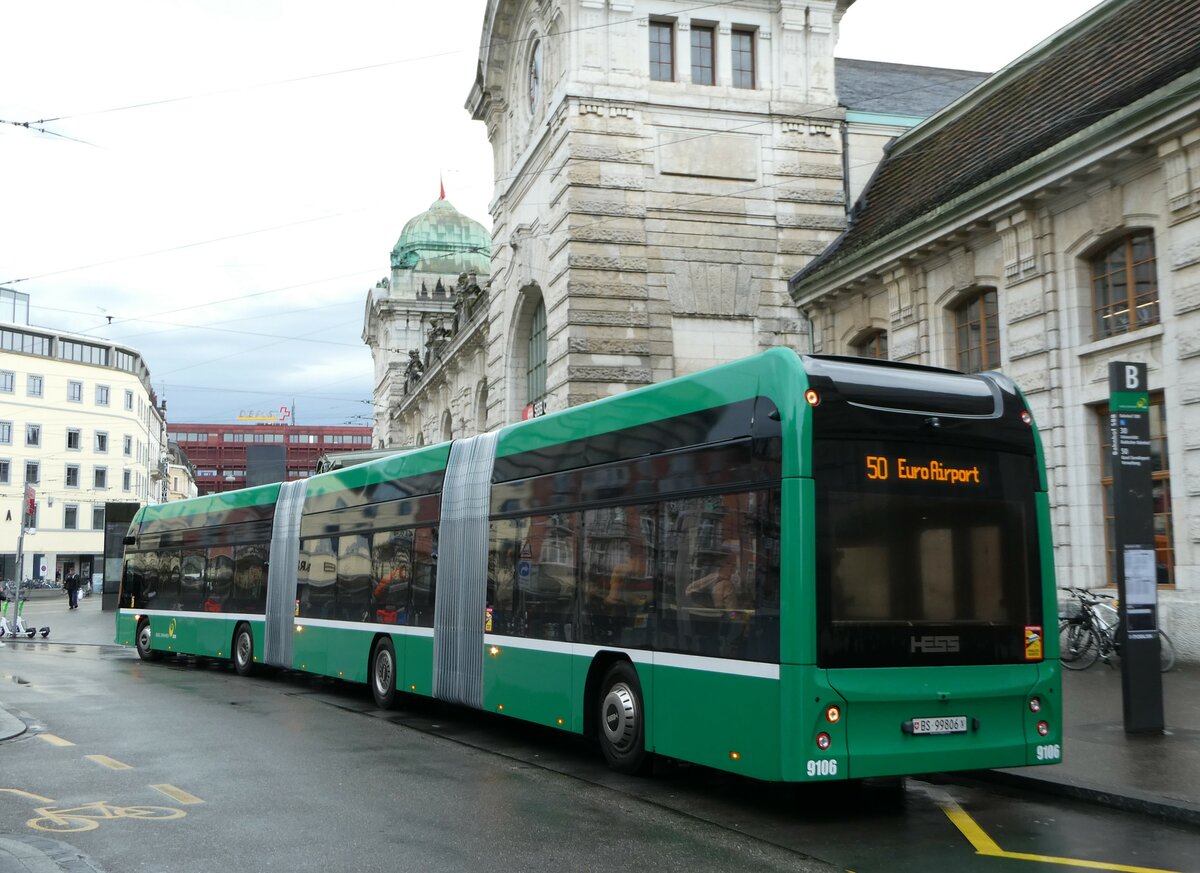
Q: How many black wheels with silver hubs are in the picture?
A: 4